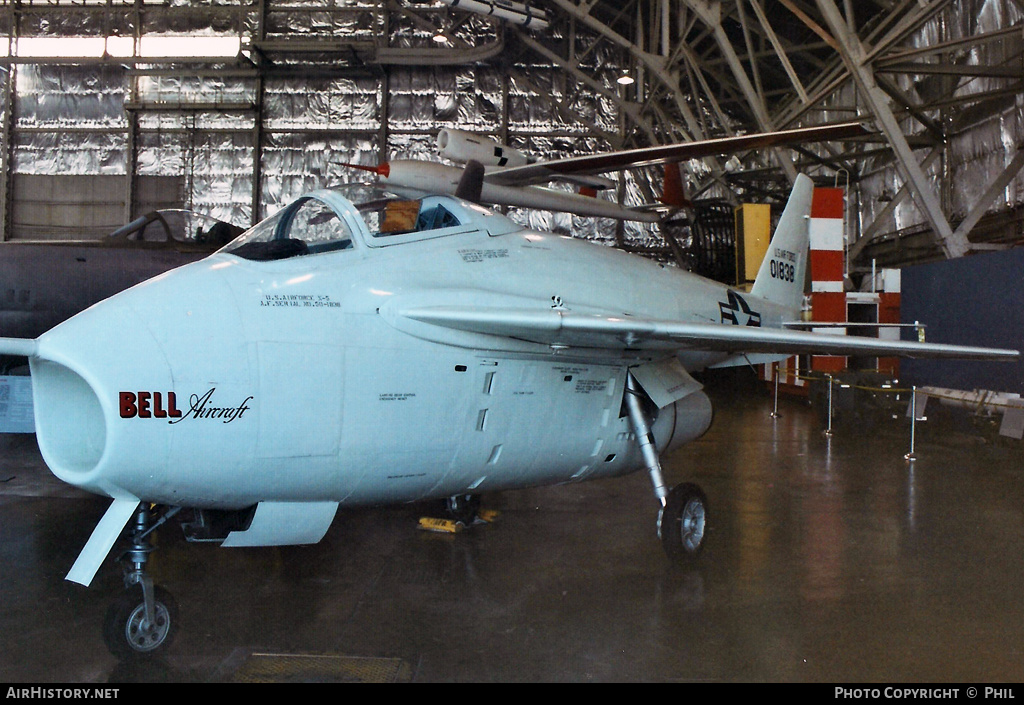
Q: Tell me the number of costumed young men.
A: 0